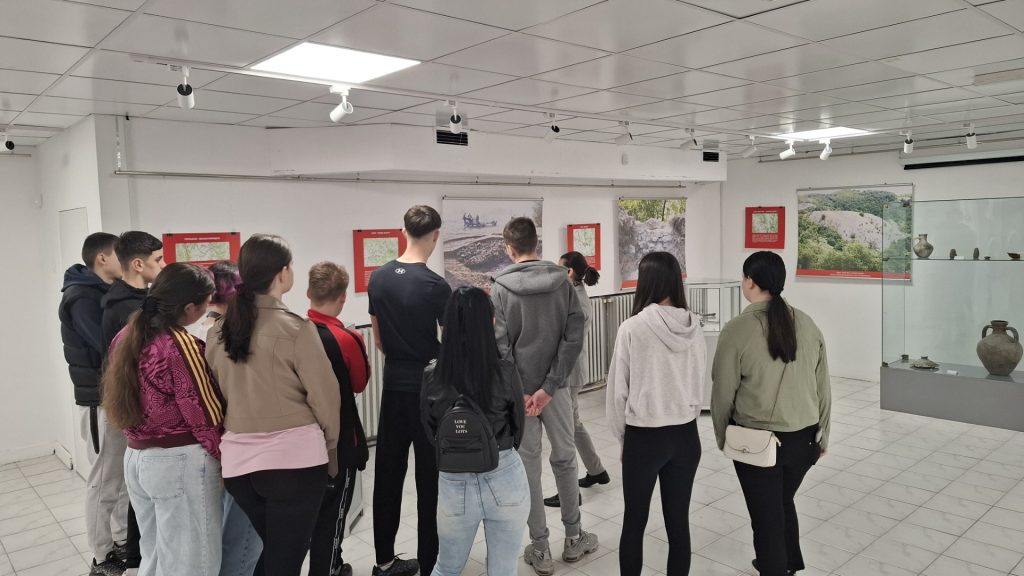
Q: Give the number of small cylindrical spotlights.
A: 12